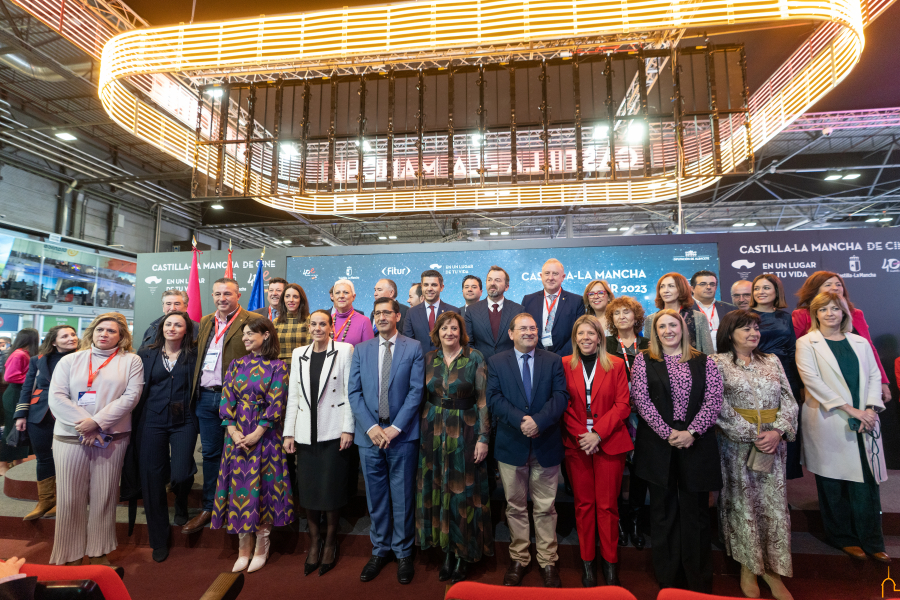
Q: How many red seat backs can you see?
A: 3